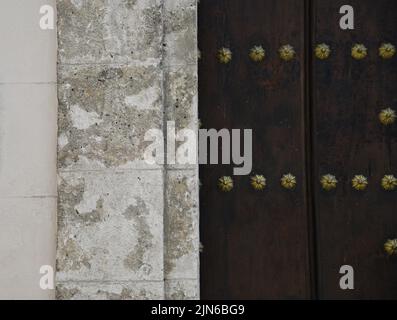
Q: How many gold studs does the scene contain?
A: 14